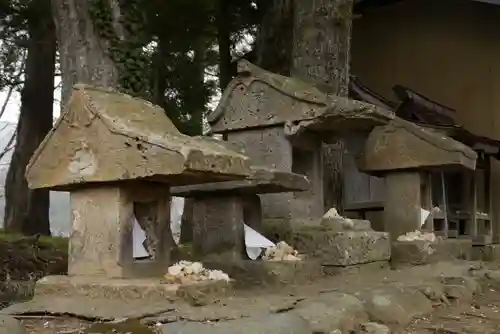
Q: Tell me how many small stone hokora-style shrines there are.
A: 4